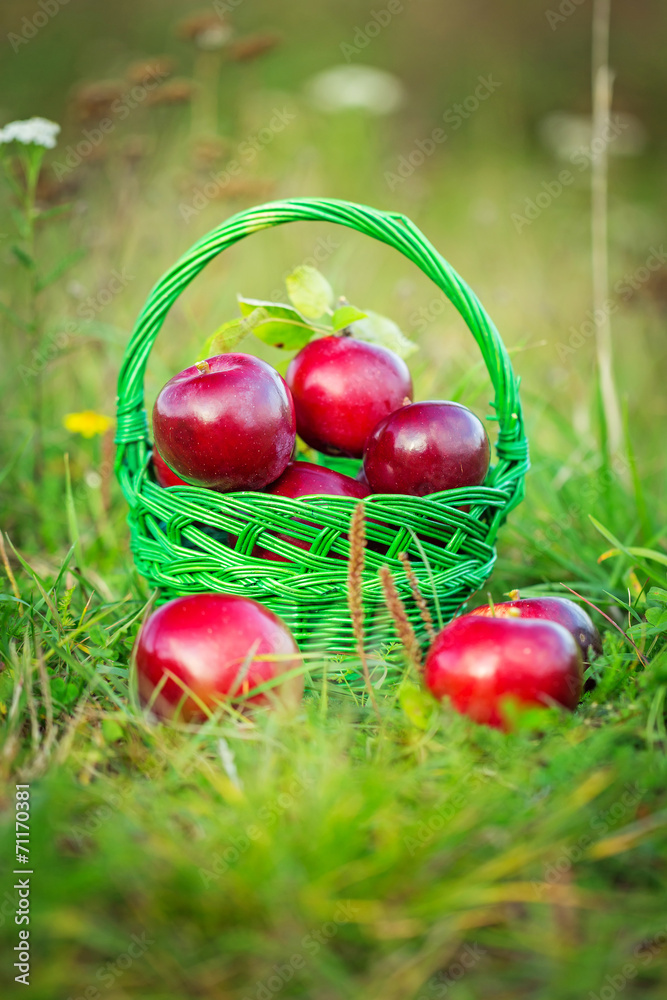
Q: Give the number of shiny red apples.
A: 8